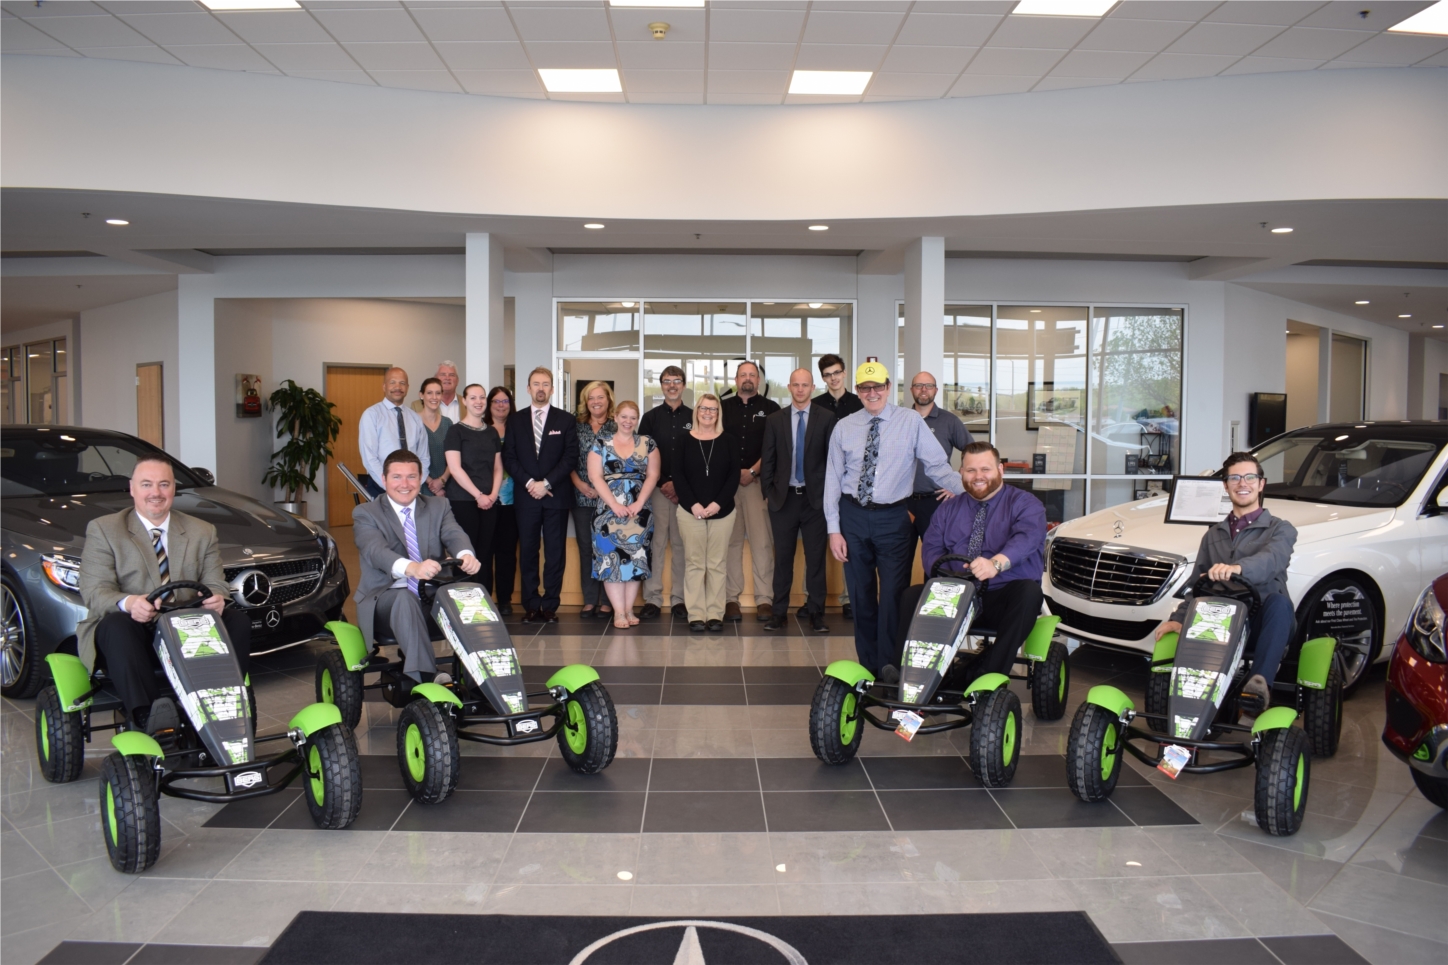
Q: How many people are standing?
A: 15